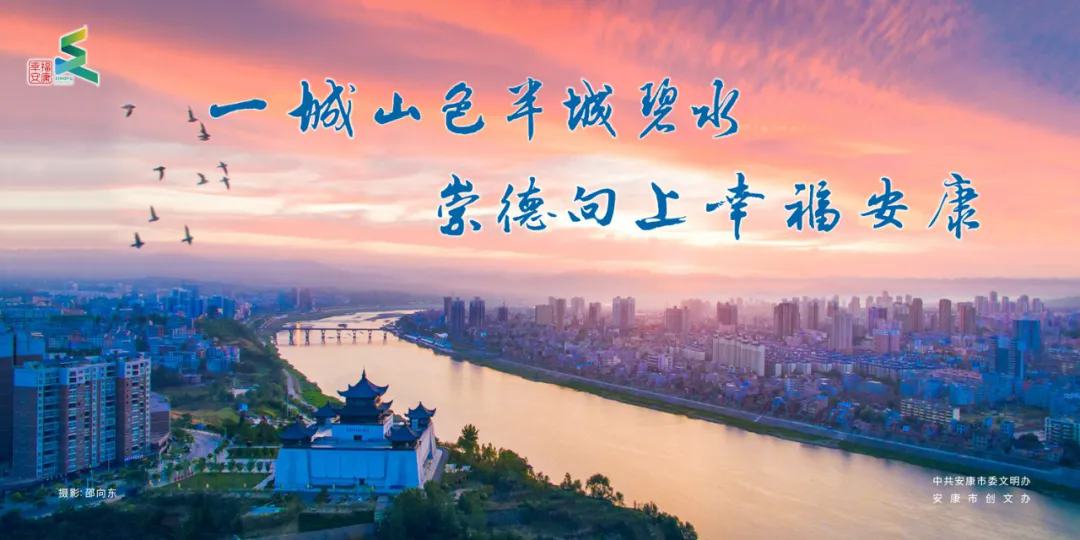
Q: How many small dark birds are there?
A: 10